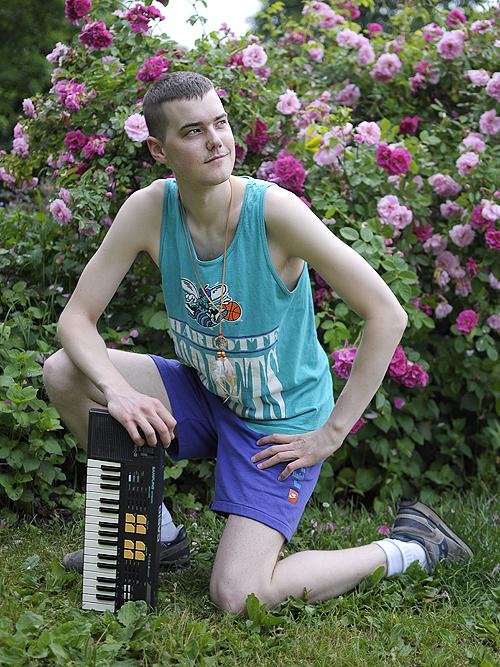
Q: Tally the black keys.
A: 13